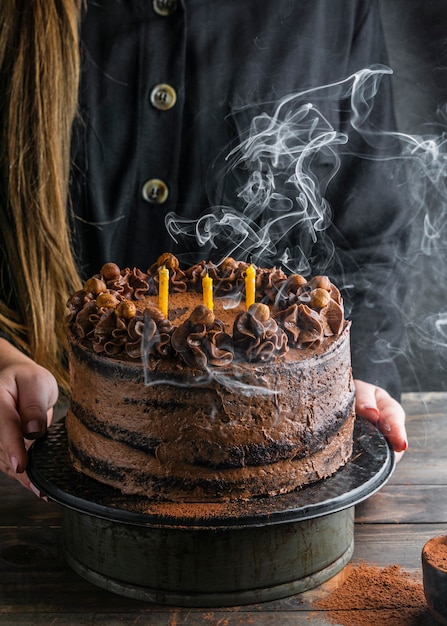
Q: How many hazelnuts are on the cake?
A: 11